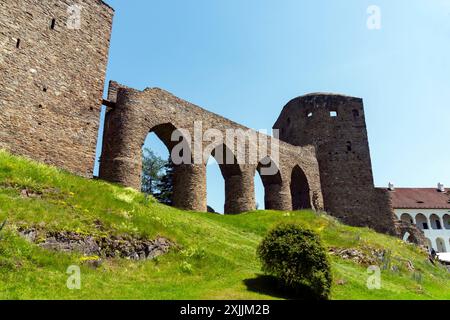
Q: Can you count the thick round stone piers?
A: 4